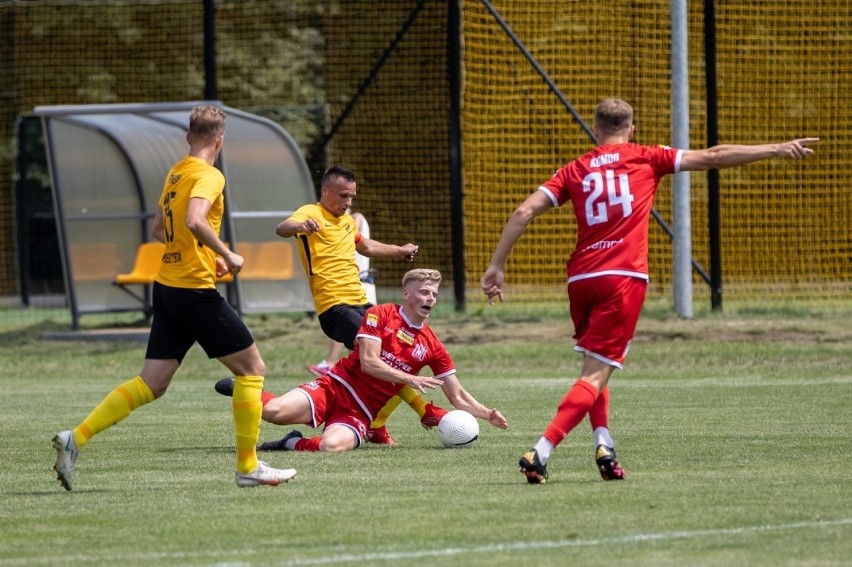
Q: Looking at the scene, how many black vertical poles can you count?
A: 3